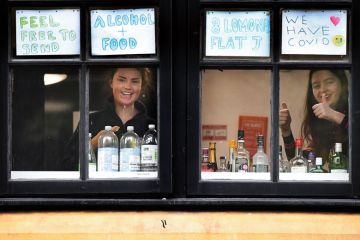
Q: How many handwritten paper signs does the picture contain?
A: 4